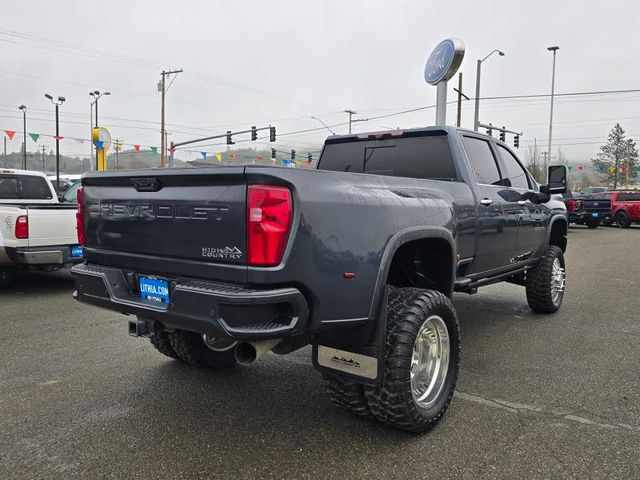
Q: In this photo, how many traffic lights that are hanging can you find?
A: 9